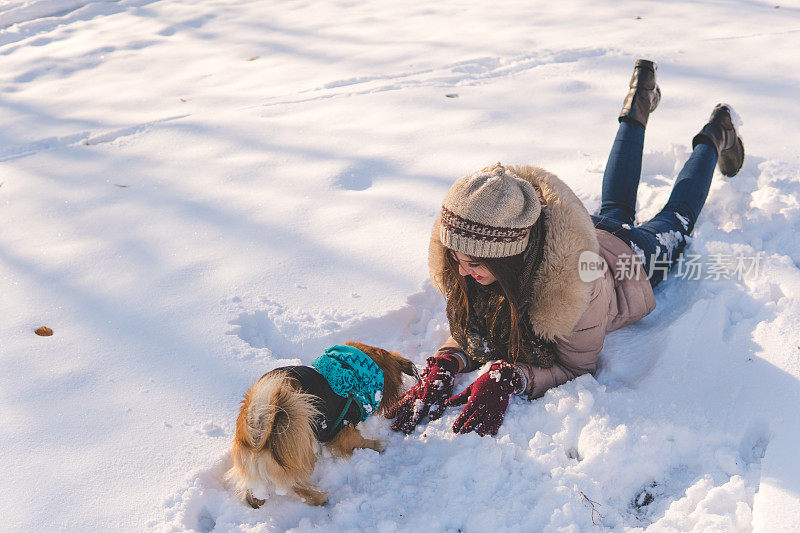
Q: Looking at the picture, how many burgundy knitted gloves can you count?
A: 2